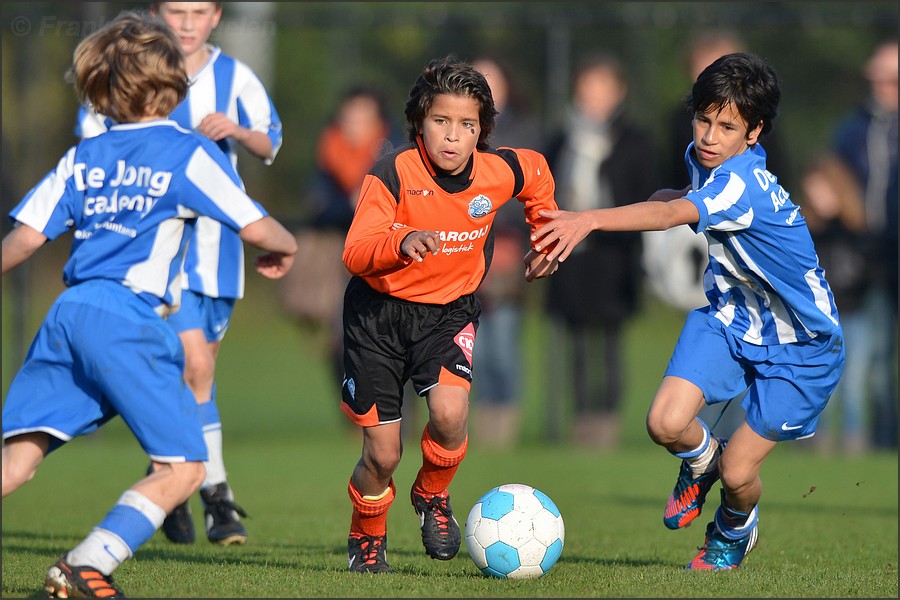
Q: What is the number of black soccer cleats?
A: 5